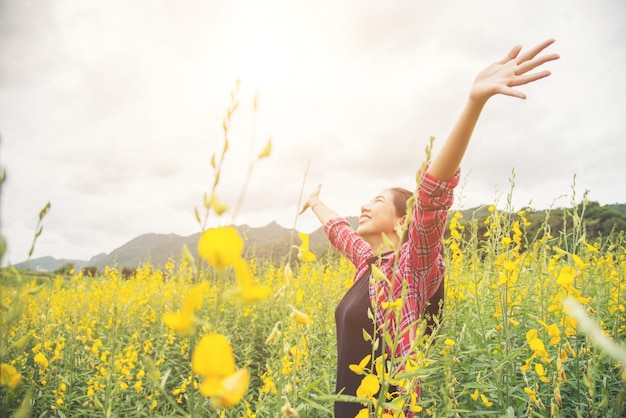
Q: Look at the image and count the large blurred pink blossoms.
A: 0